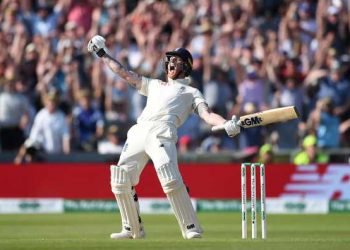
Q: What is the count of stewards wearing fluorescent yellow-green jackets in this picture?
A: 2